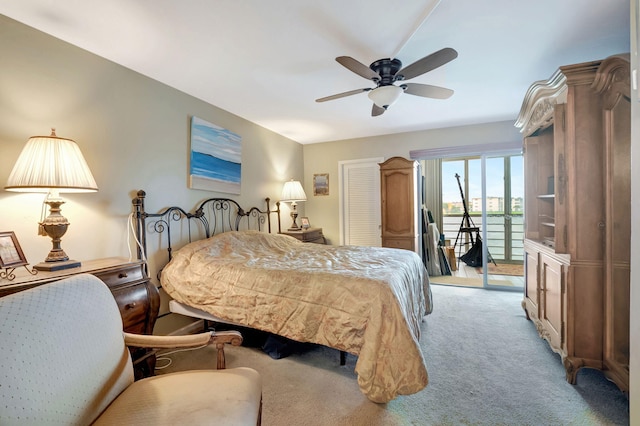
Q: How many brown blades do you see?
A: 5